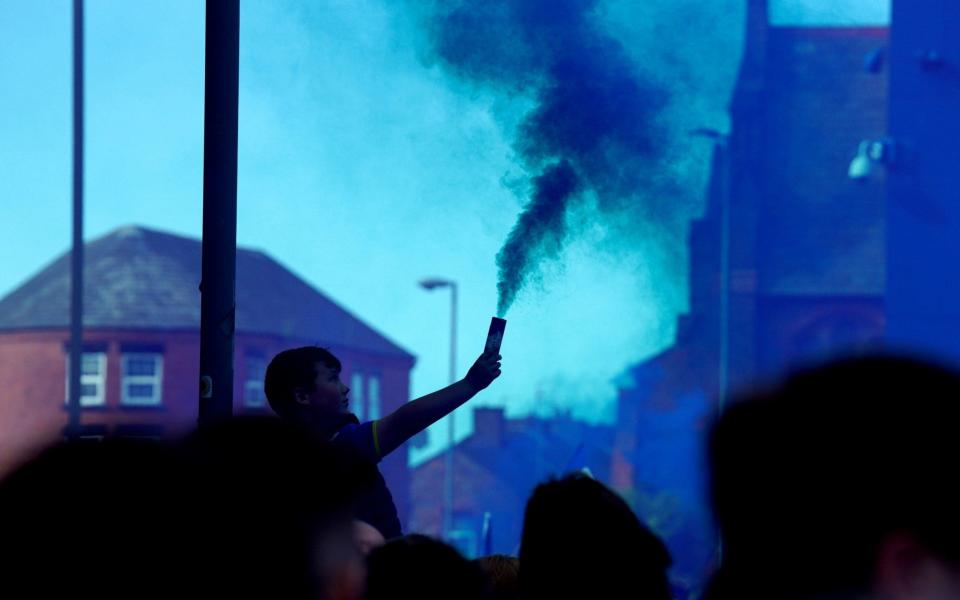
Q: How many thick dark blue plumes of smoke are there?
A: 1